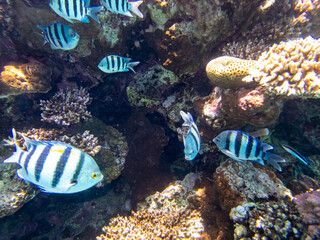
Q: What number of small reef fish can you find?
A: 8